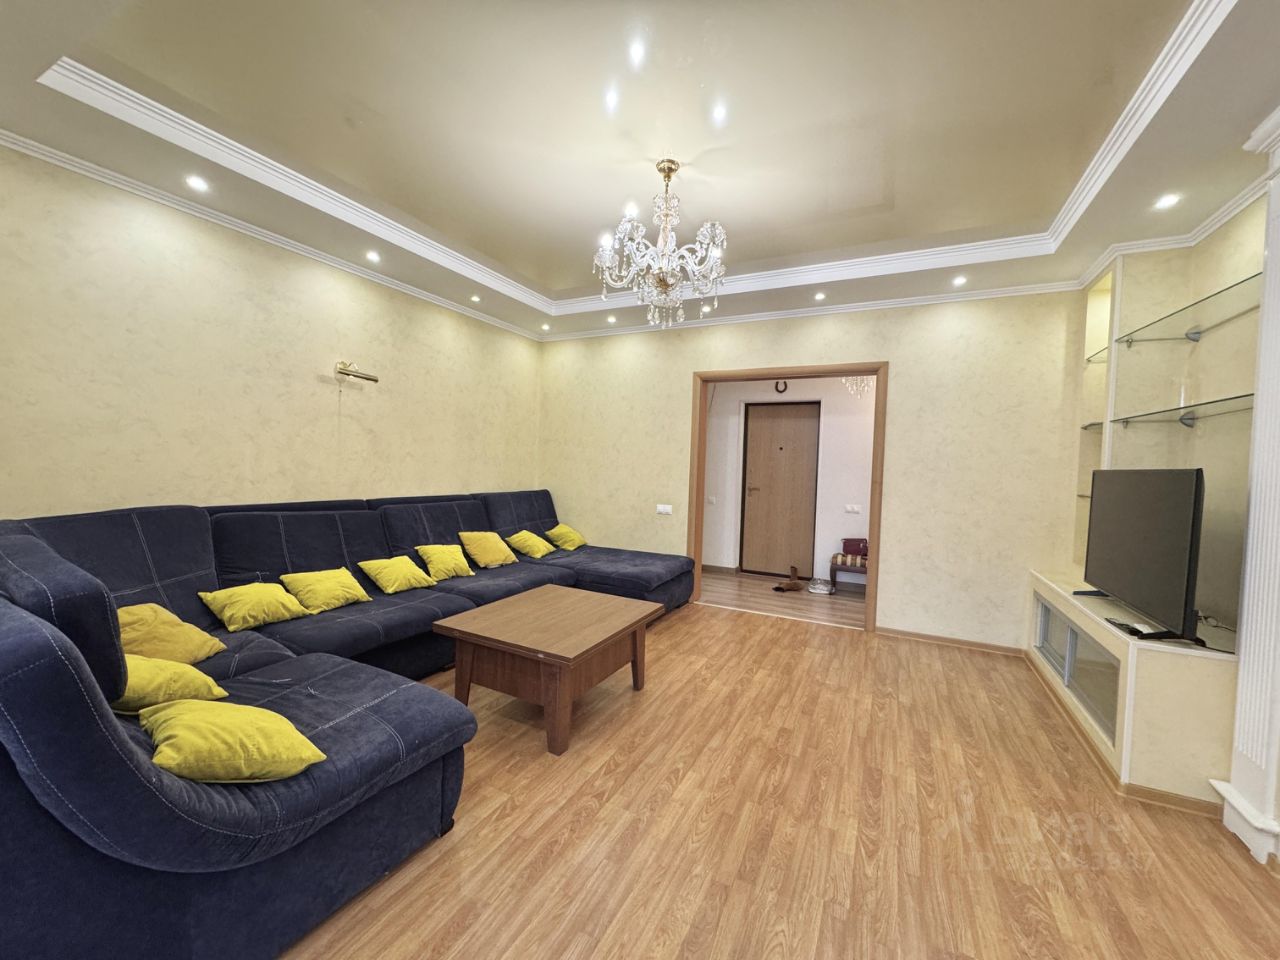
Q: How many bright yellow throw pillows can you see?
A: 10